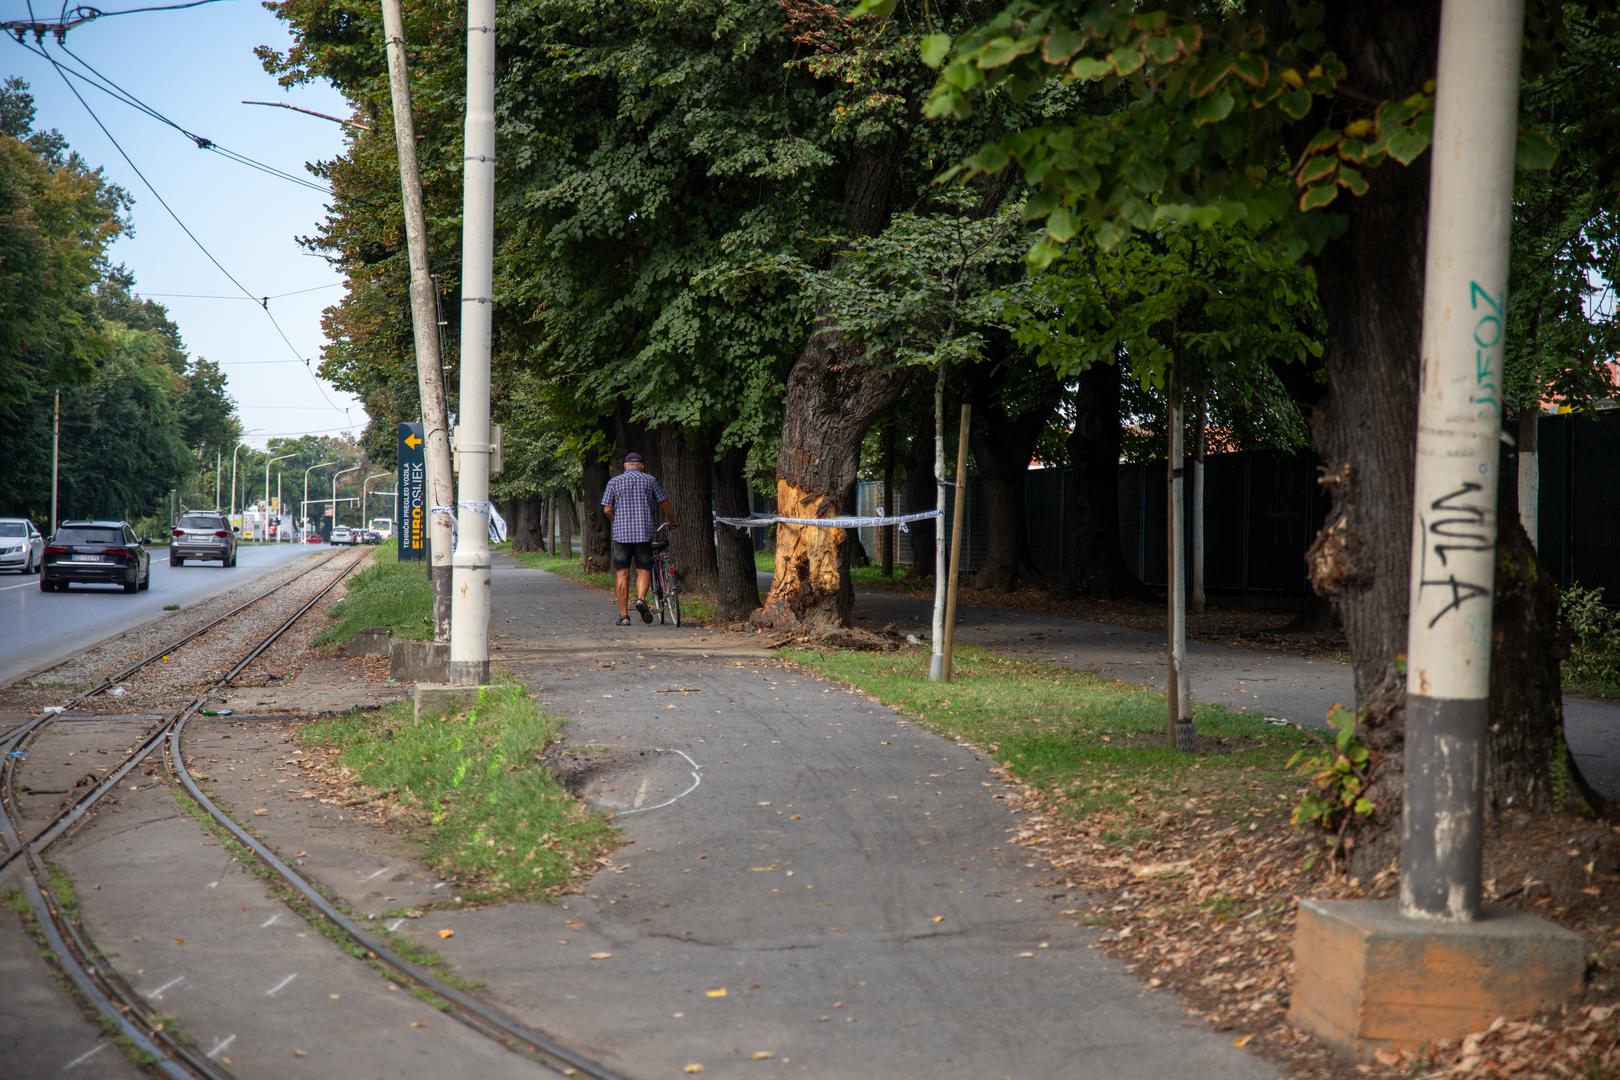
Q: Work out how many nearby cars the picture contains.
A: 3